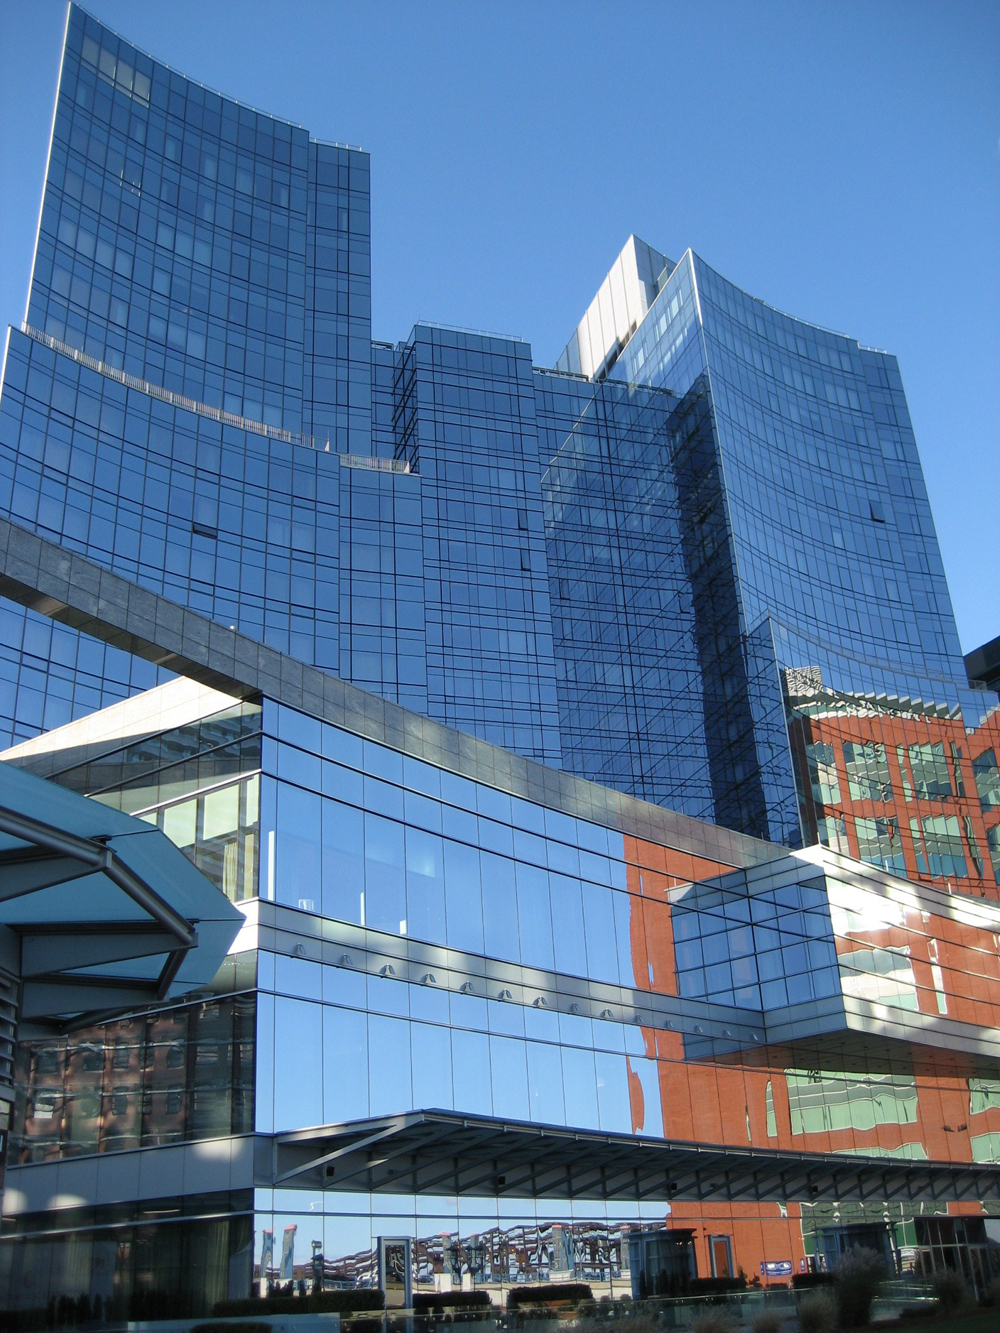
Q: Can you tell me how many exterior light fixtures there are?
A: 14